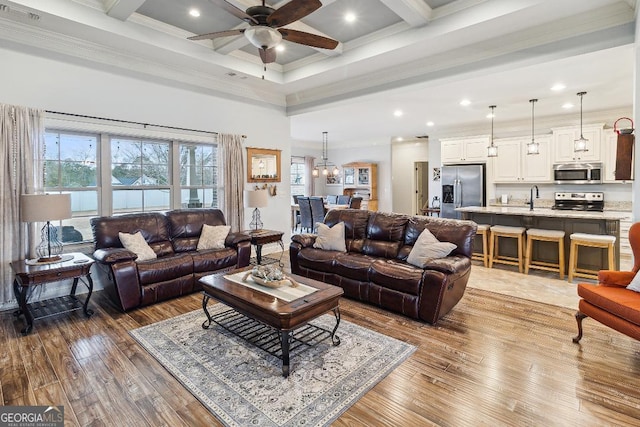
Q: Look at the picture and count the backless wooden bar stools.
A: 4